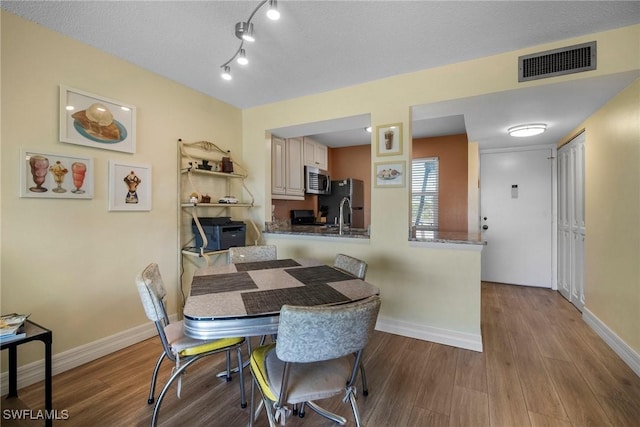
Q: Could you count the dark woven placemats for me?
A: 4